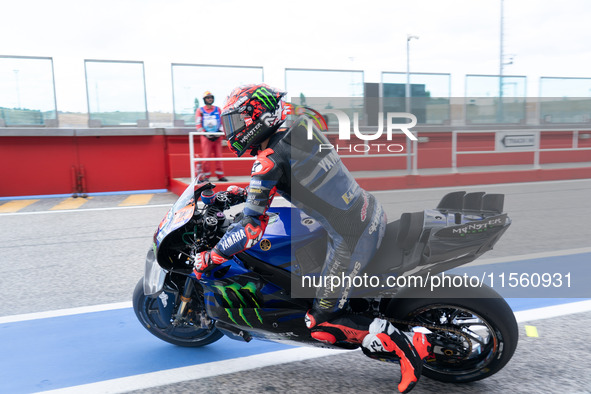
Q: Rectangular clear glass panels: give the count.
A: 7